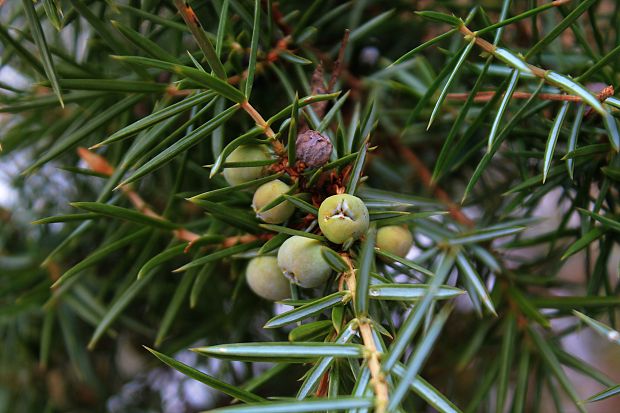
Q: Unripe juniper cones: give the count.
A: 6